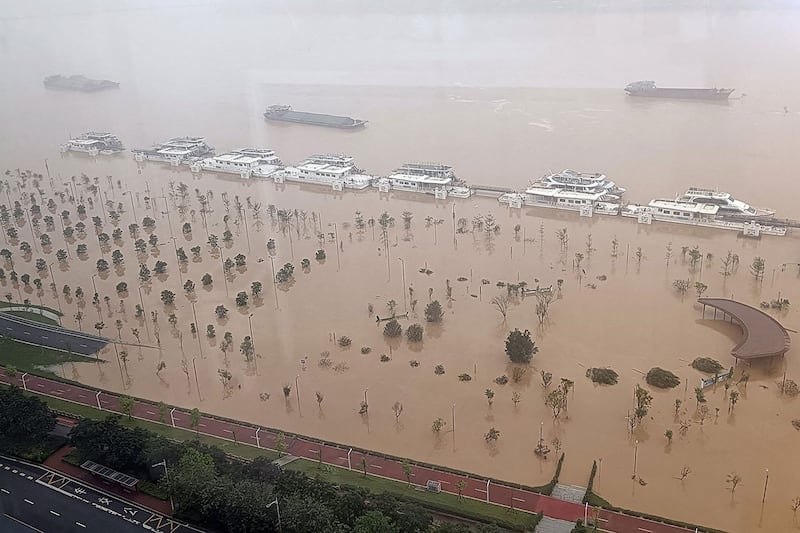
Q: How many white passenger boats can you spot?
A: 7